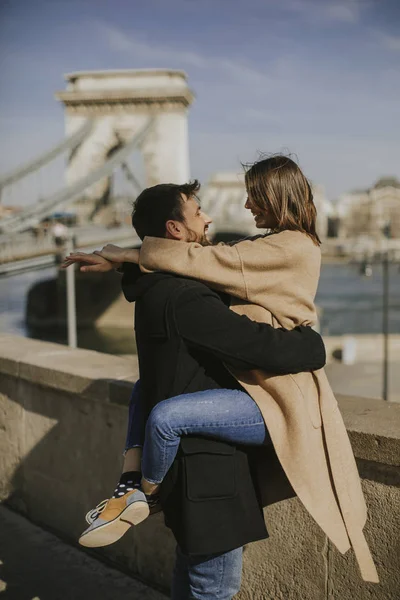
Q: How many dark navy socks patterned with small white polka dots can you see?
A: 1